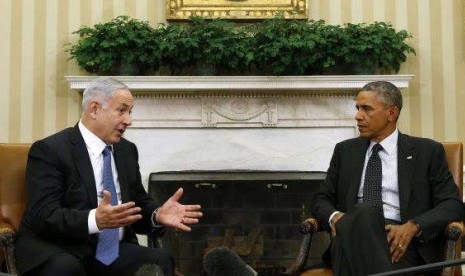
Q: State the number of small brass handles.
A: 2